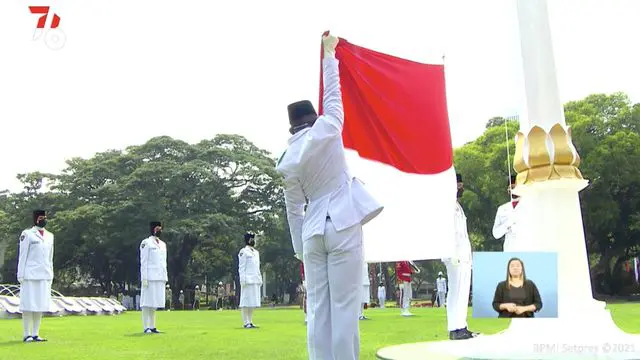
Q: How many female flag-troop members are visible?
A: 3